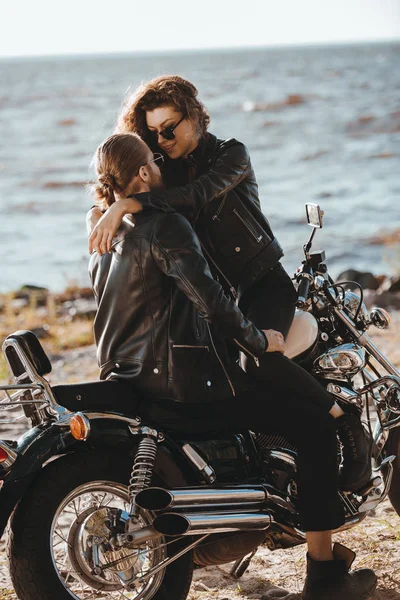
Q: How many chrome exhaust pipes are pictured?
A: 2